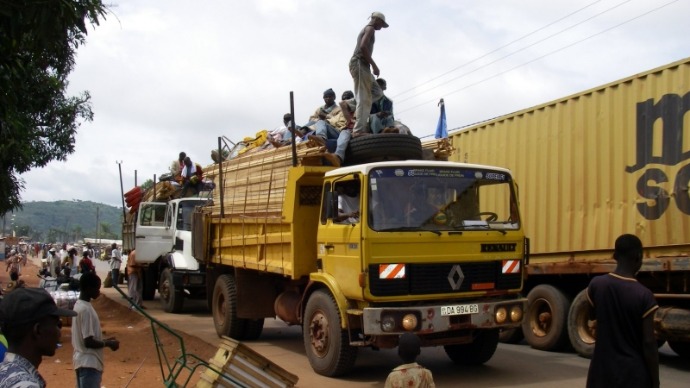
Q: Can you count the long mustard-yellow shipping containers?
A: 1